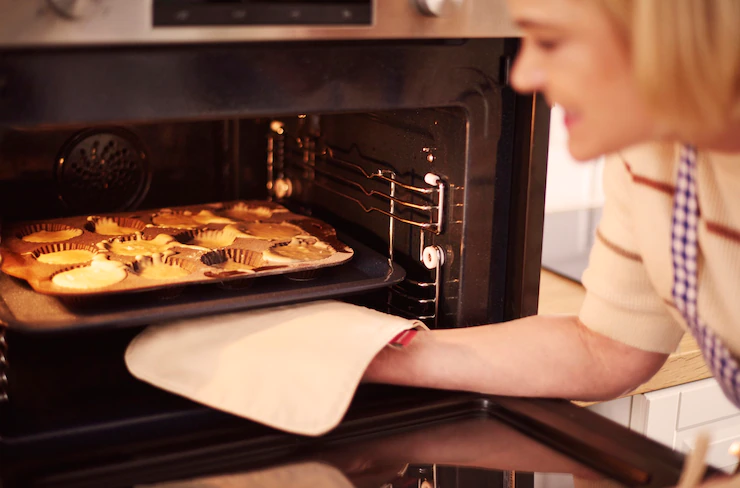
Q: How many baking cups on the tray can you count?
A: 12